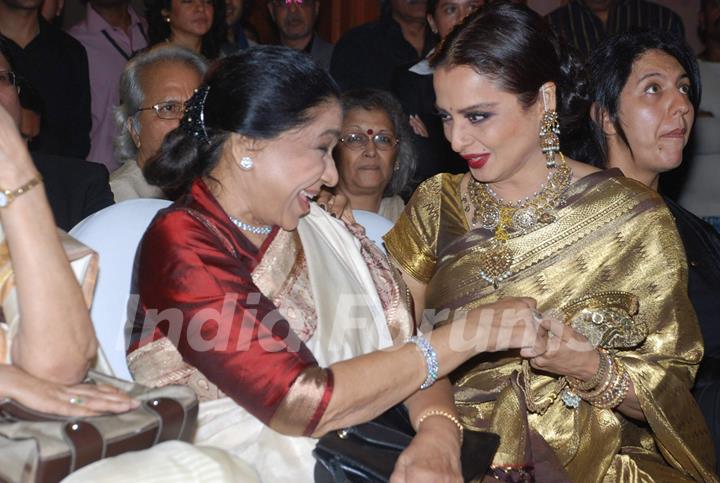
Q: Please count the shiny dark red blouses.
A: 1